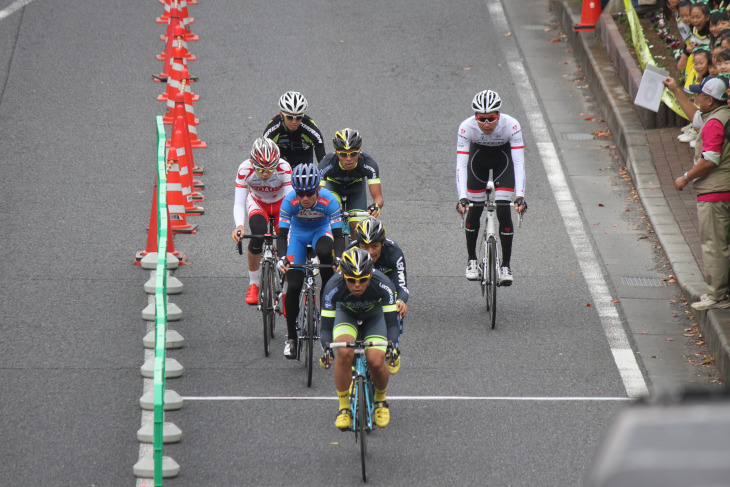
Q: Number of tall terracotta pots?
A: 0